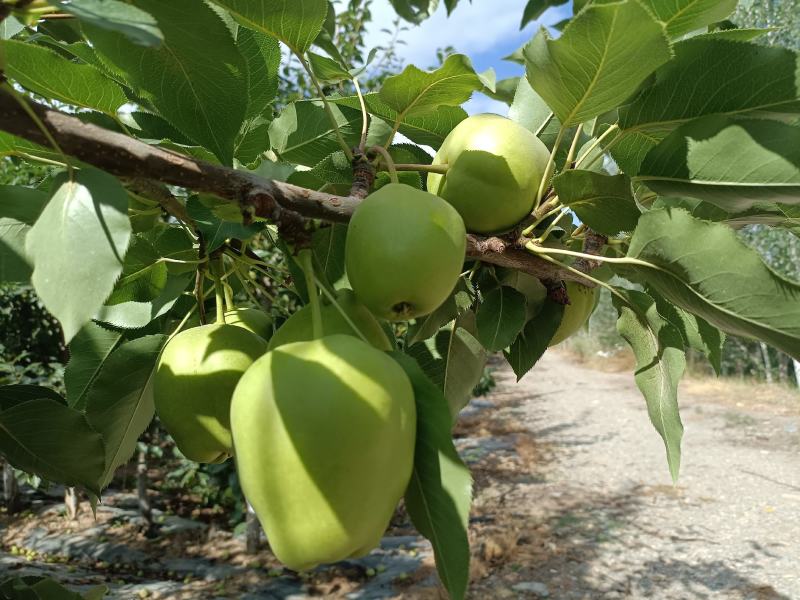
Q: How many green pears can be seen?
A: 7